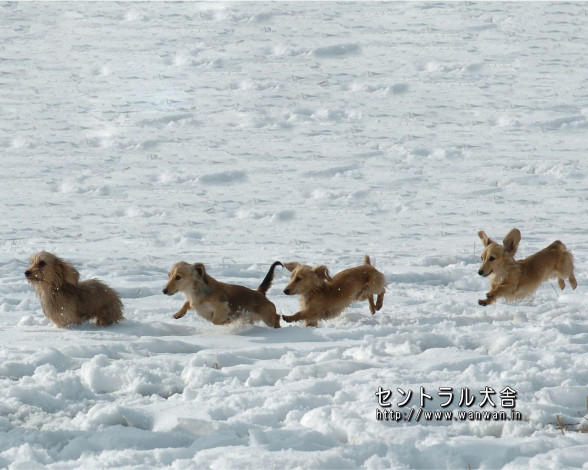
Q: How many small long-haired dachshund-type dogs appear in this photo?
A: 4